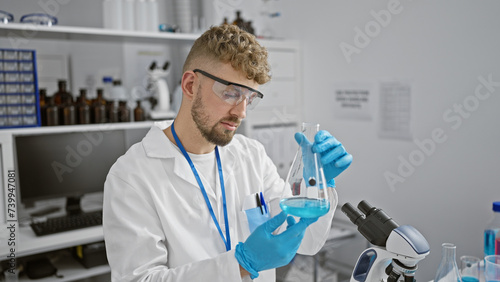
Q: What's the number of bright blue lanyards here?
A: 1